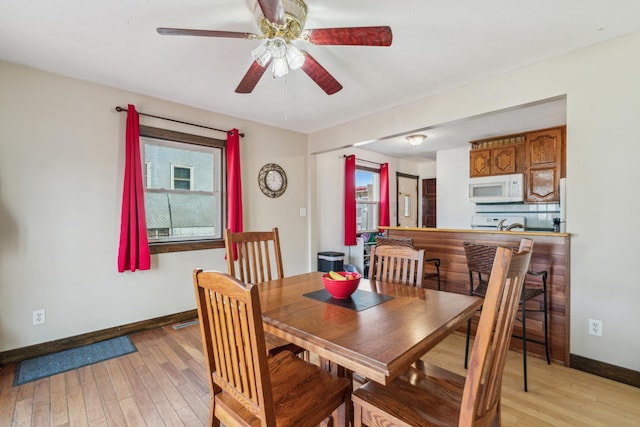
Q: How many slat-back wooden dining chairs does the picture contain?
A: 4